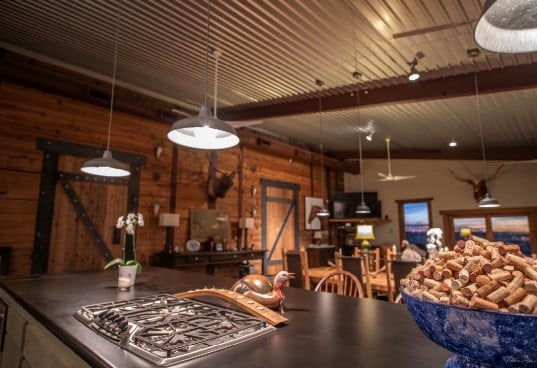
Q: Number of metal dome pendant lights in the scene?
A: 6